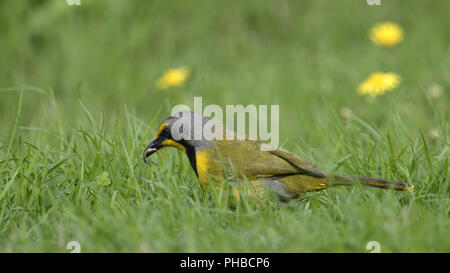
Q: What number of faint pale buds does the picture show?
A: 3